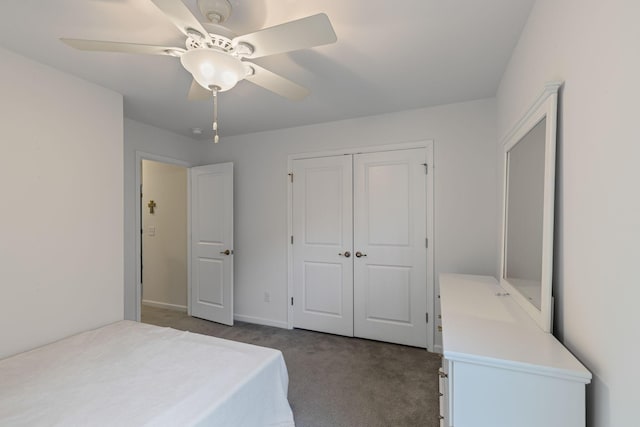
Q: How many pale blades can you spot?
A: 5